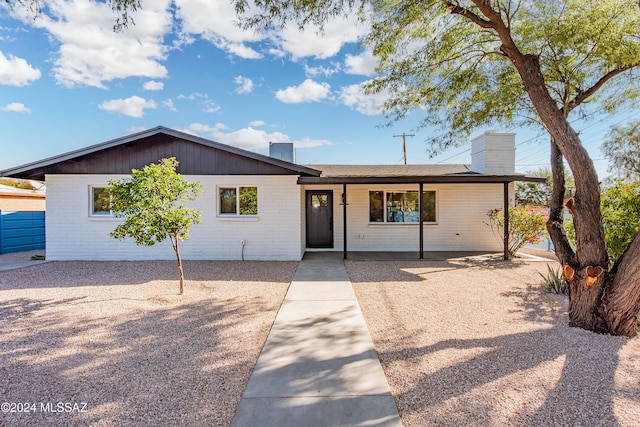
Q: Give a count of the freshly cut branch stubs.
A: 3